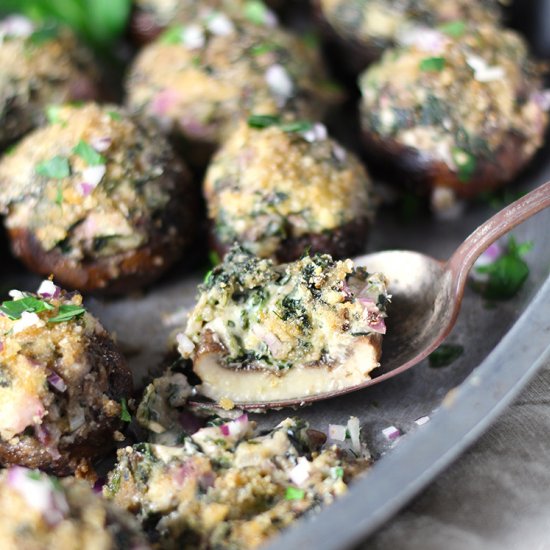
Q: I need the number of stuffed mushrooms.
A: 11